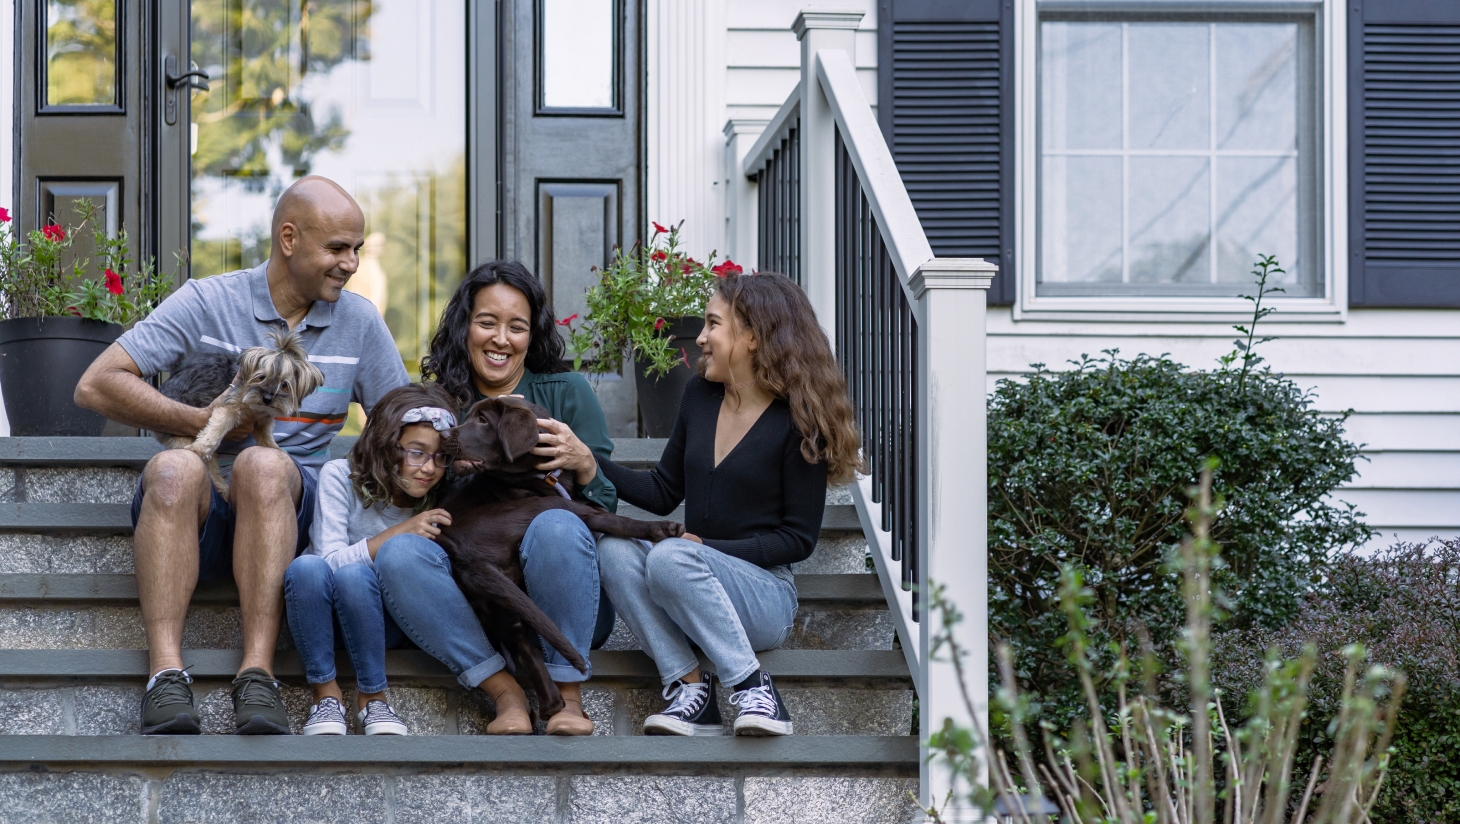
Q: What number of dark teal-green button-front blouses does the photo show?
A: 1